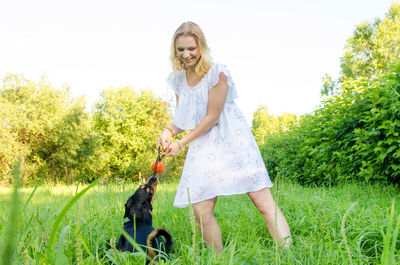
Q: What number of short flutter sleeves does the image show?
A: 2